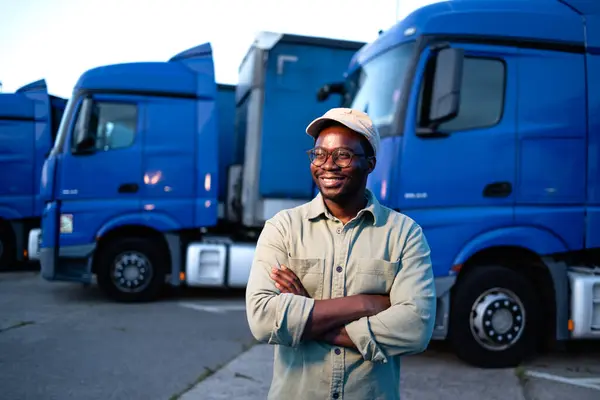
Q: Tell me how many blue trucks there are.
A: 3